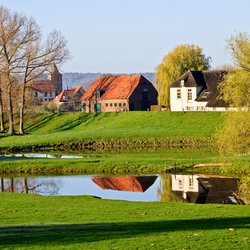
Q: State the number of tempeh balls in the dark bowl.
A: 0